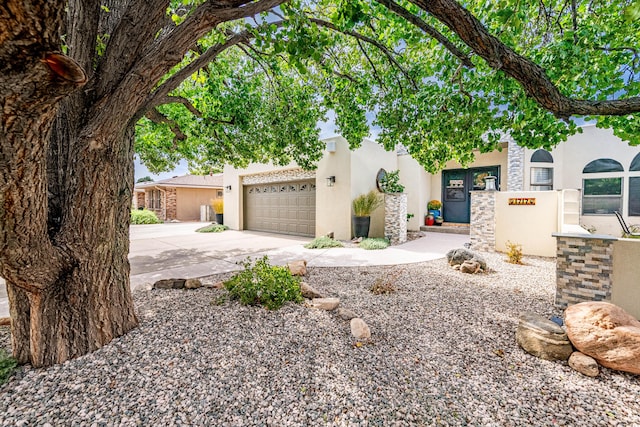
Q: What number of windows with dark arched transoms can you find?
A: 3